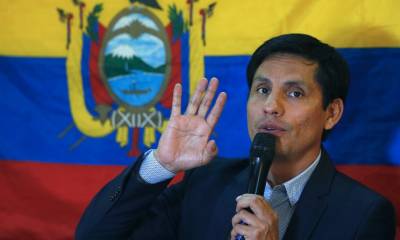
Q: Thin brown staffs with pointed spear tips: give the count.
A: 4